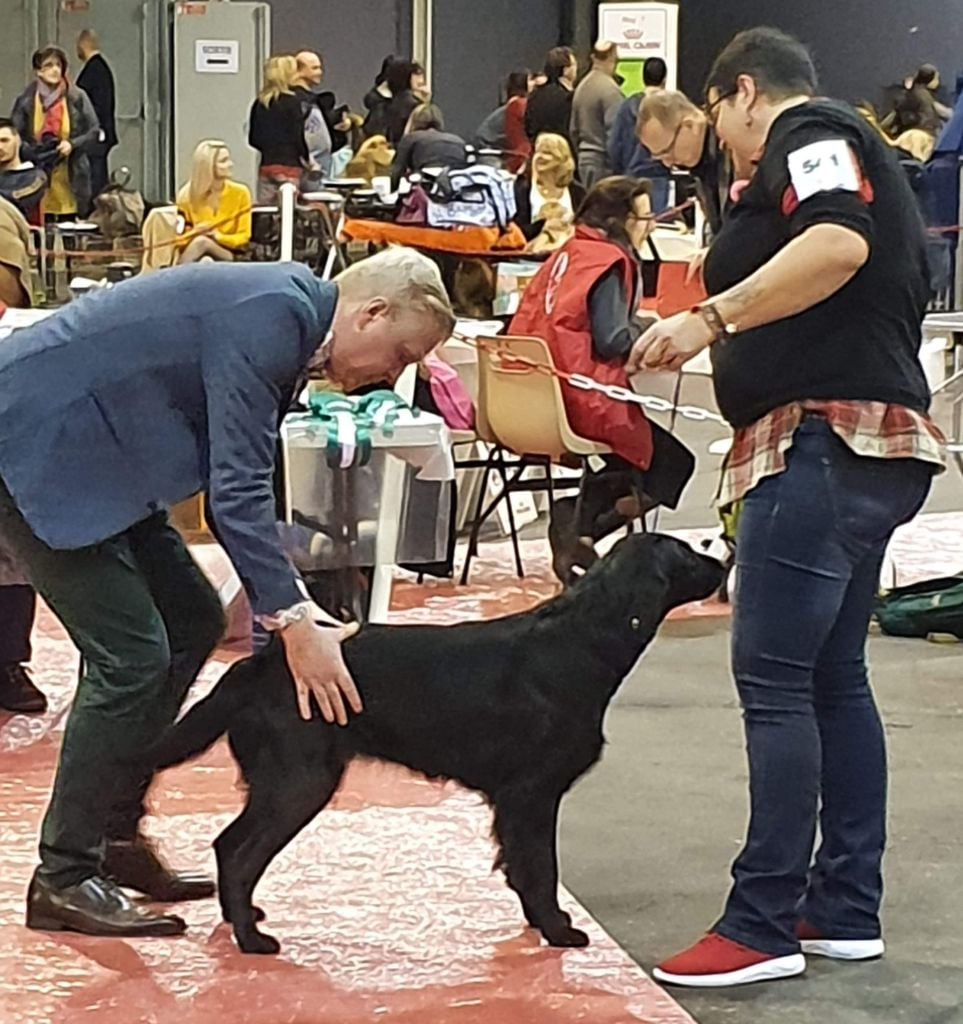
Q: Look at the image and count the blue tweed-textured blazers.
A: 1